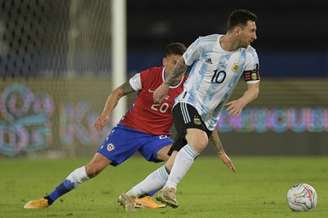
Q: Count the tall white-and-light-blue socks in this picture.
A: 2